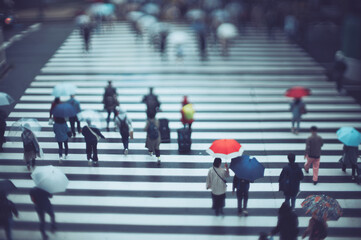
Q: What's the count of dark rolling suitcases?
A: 2